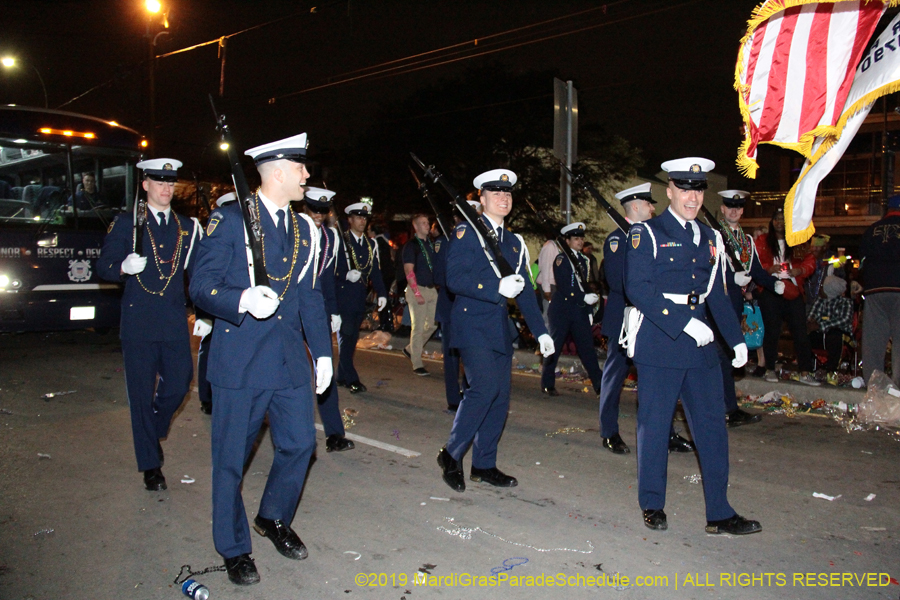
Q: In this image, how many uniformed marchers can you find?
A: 11